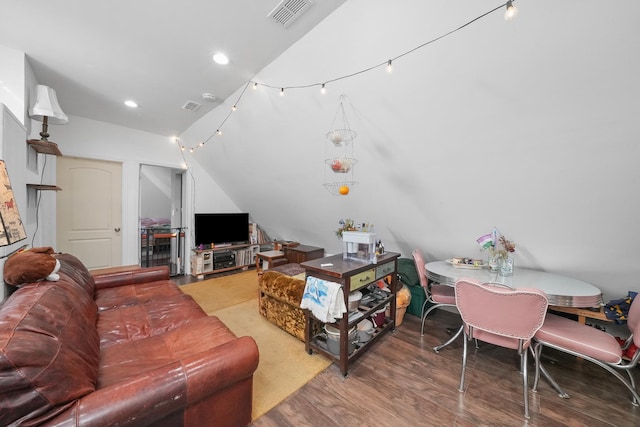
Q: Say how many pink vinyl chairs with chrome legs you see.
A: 3